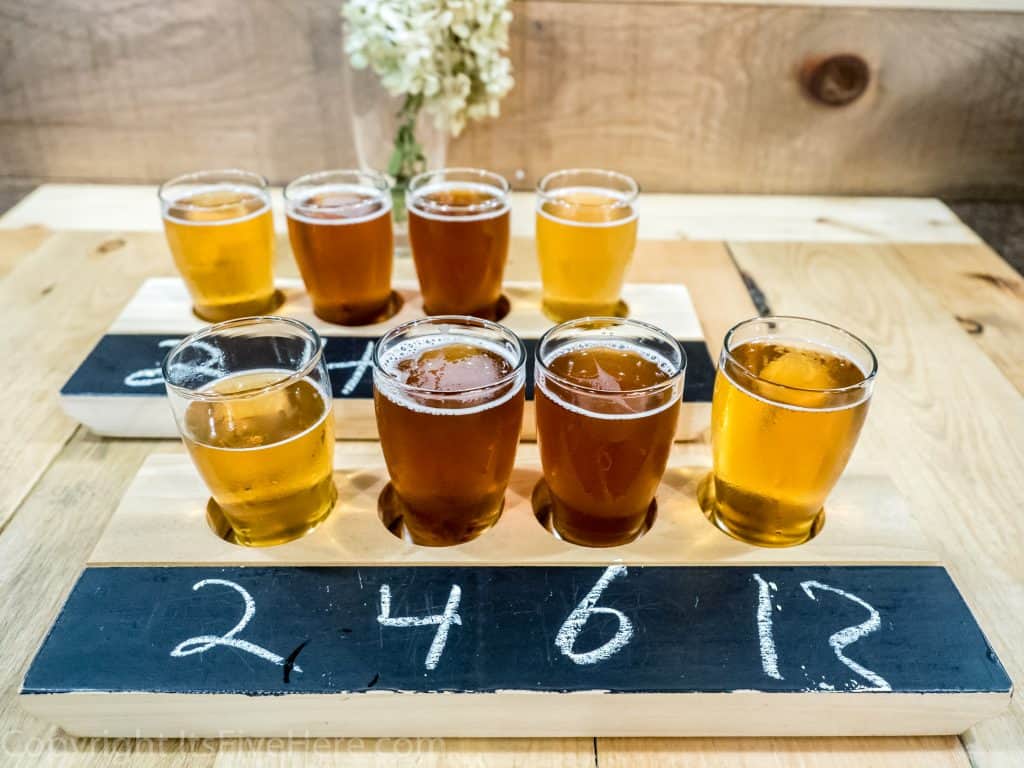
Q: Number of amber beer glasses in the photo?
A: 4